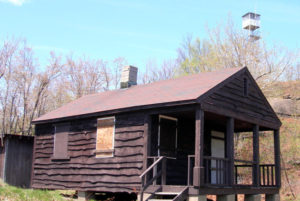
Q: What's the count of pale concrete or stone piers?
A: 6